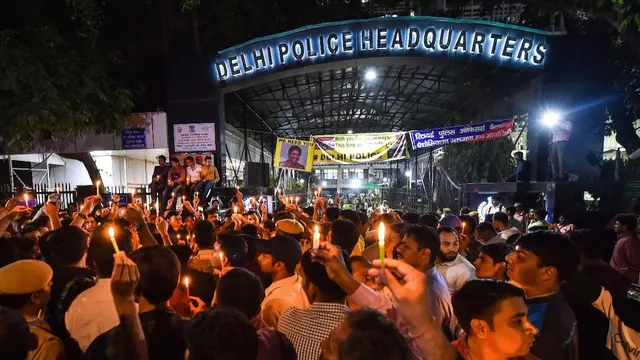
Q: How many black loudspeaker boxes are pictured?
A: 1